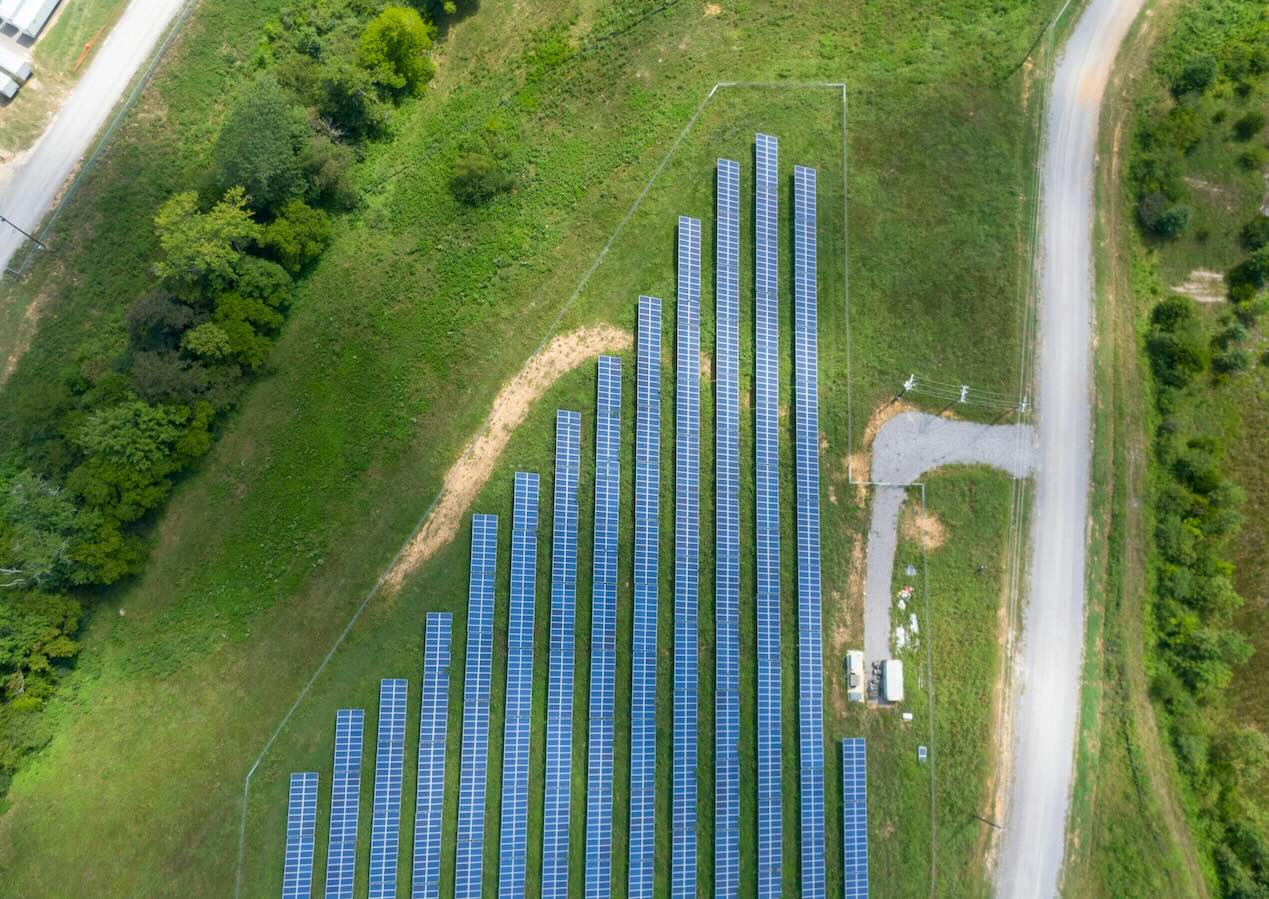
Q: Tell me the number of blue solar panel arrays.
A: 14